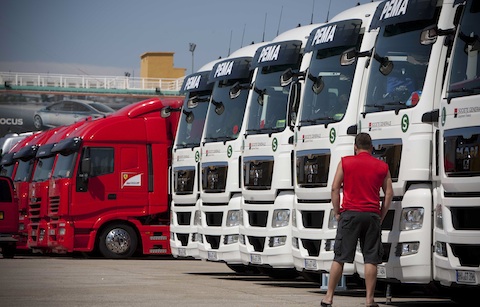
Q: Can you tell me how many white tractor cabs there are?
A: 6